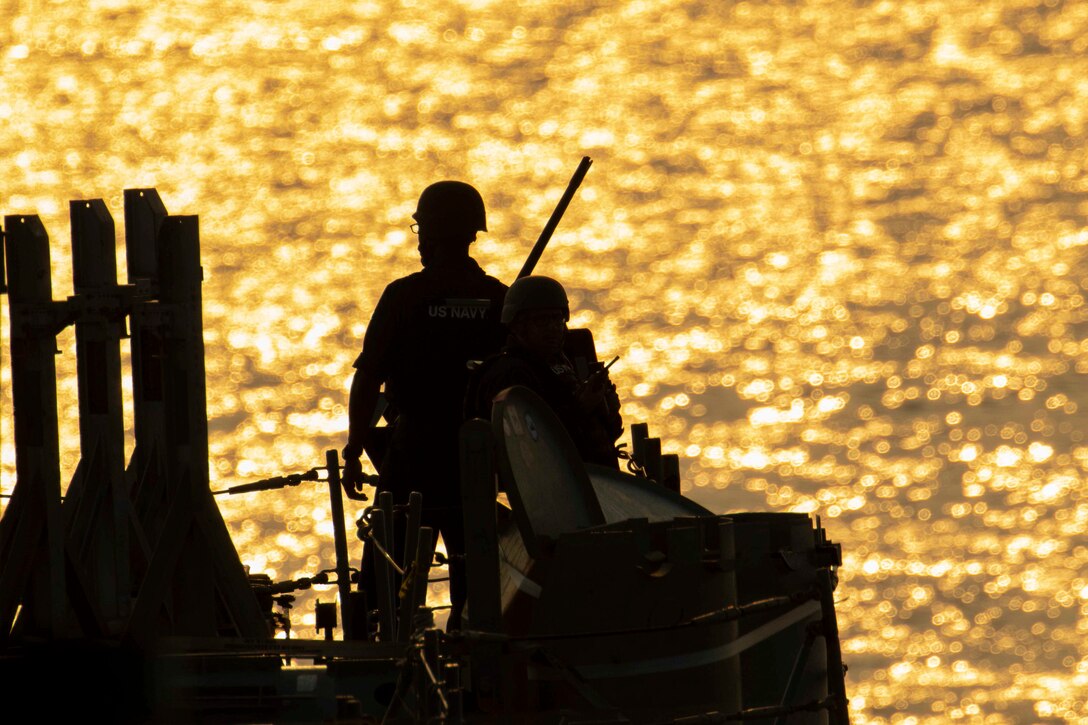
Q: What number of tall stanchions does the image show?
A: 4